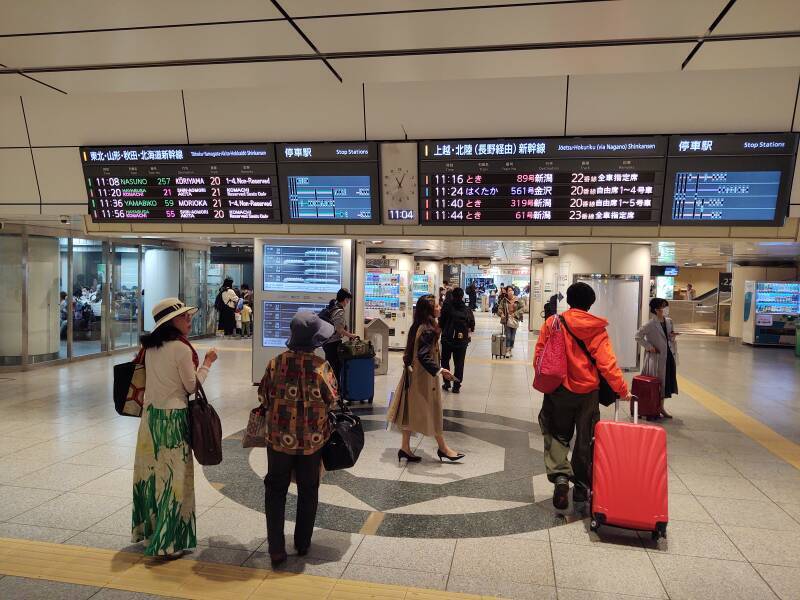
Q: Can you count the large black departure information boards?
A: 2